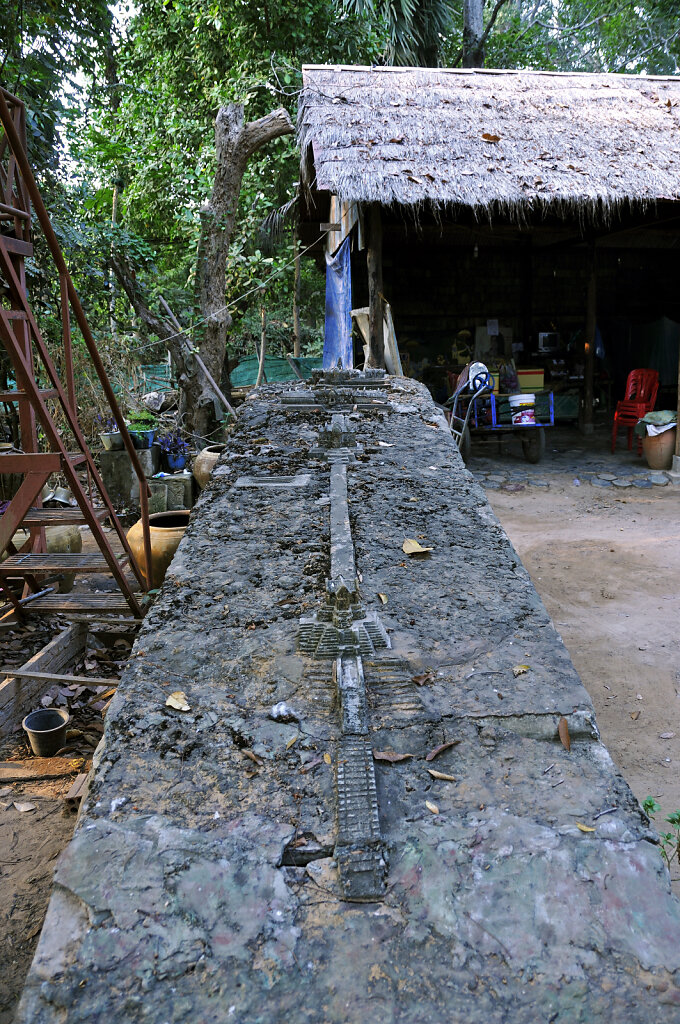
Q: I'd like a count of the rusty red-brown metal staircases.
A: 1